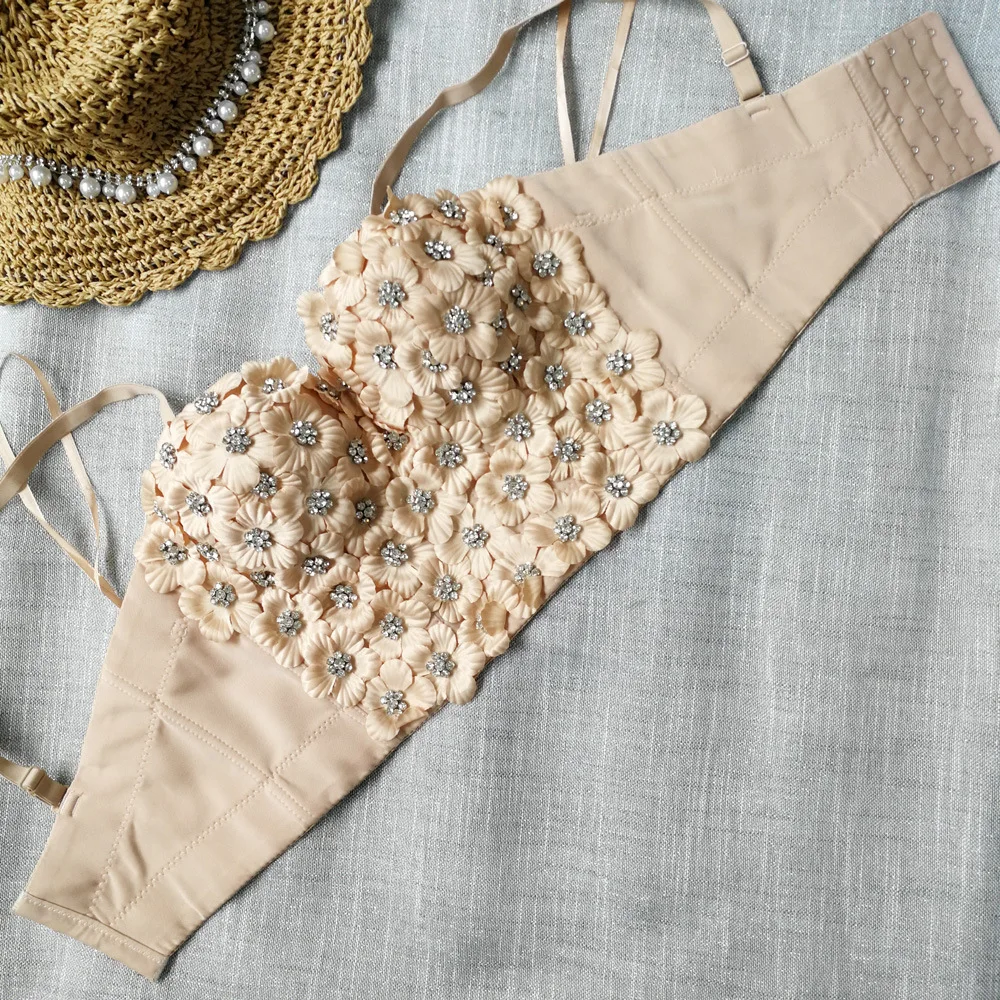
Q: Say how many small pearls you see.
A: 9